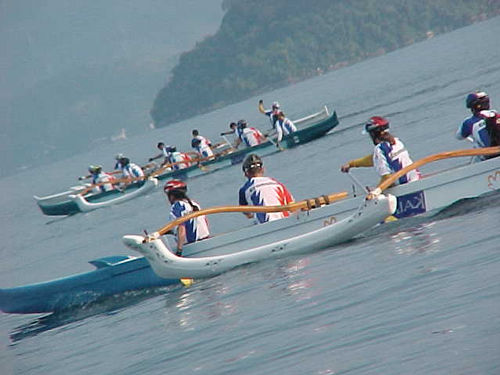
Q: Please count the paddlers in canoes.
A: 15